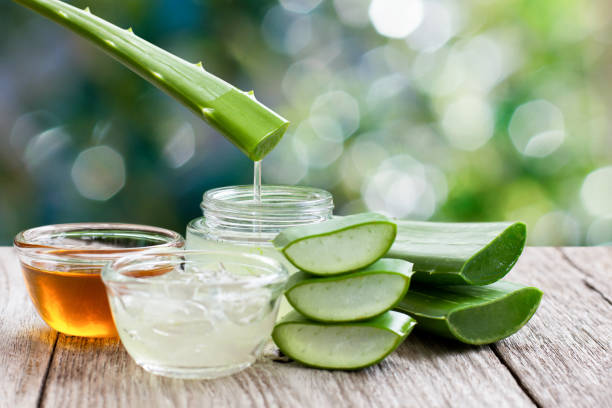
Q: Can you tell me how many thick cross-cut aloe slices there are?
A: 3